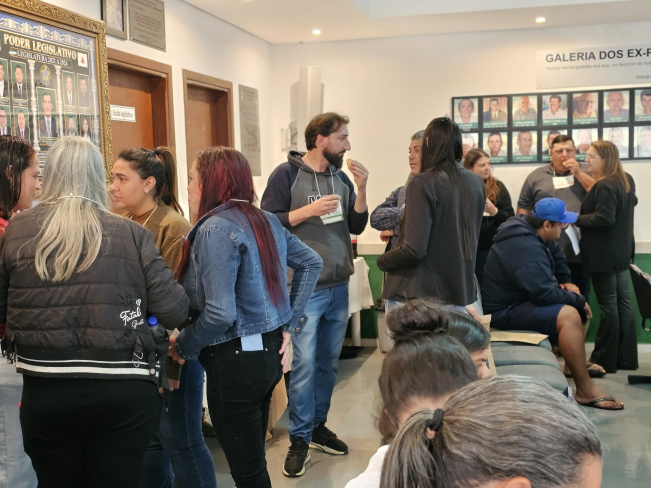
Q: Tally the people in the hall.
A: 14